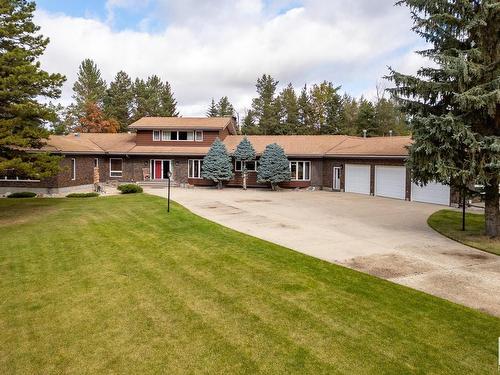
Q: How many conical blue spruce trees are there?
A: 3